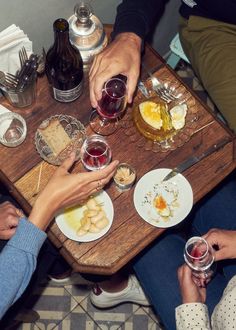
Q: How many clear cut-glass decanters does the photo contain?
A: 1